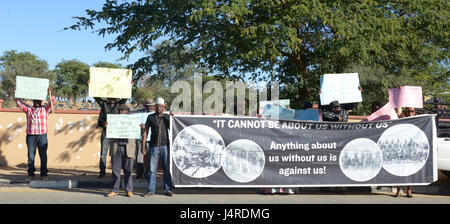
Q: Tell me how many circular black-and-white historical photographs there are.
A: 4